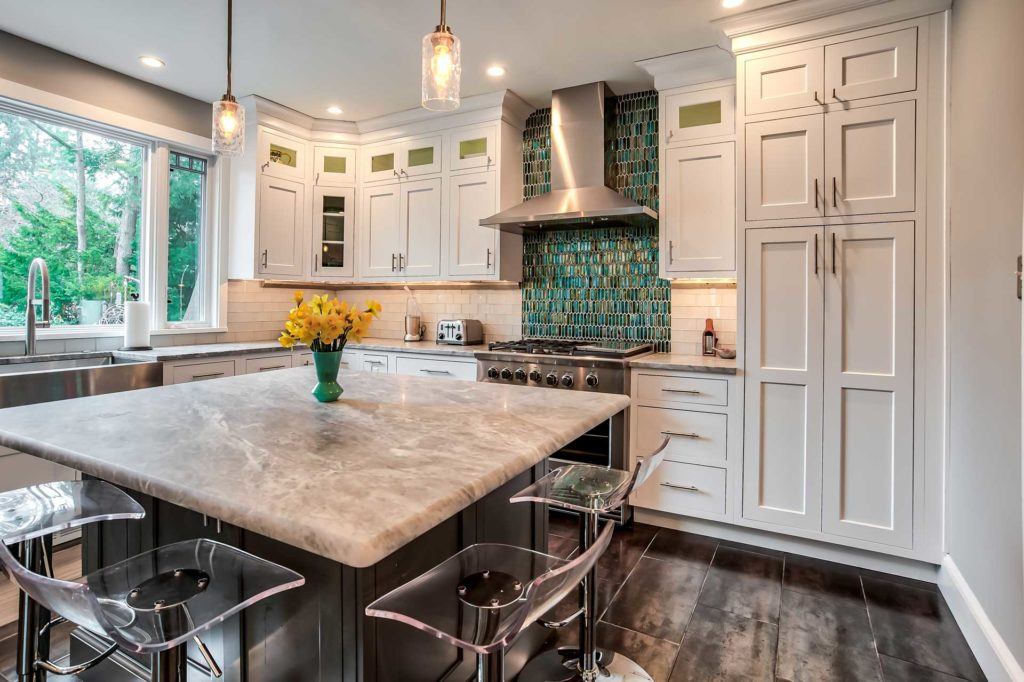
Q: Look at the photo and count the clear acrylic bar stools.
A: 4